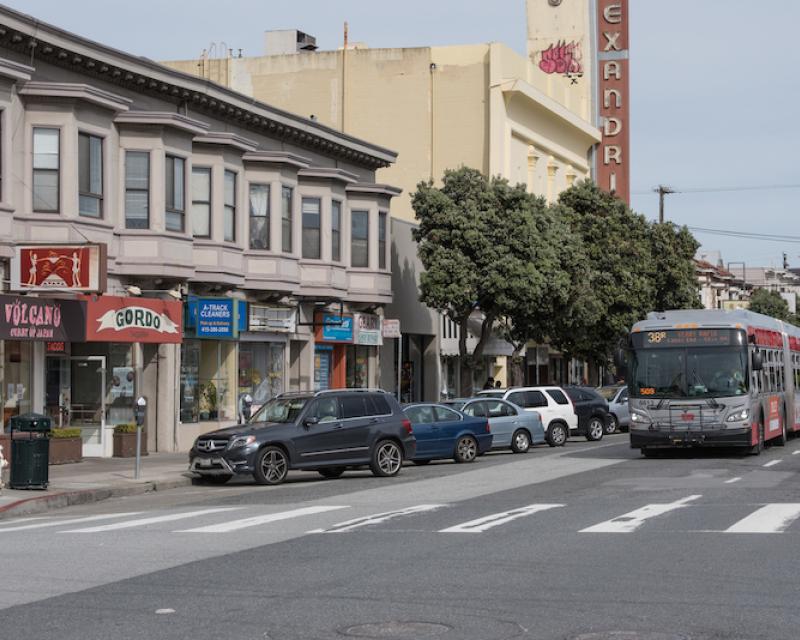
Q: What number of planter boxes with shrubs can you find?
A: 2